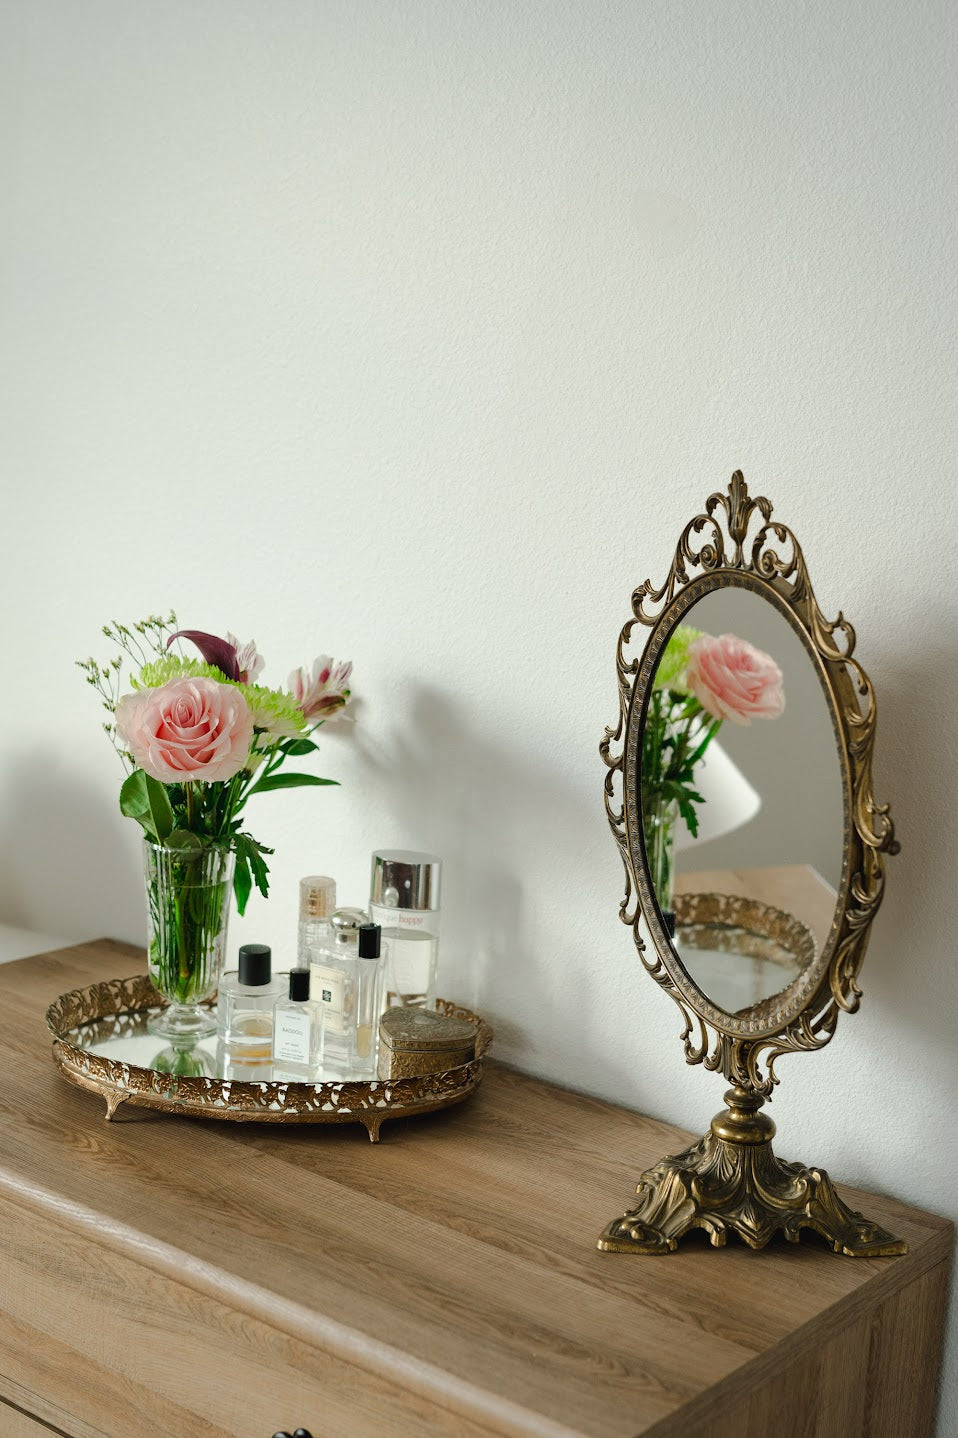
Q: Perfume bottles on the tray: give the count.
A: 6